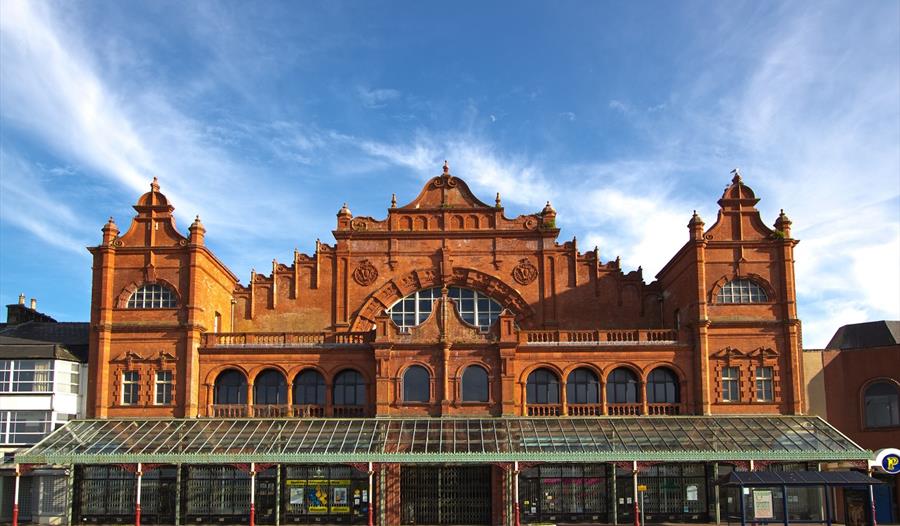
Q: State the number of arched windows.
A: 14